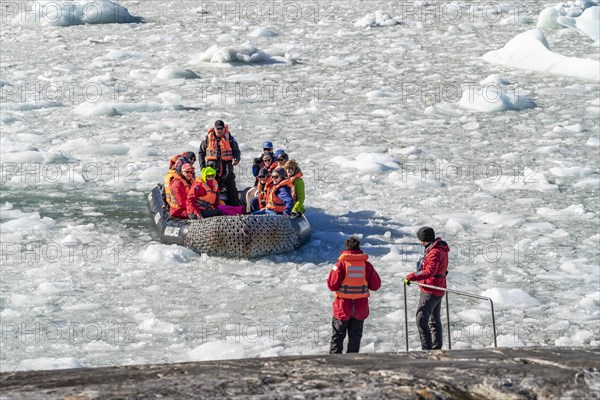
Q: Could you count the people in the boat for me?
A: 11